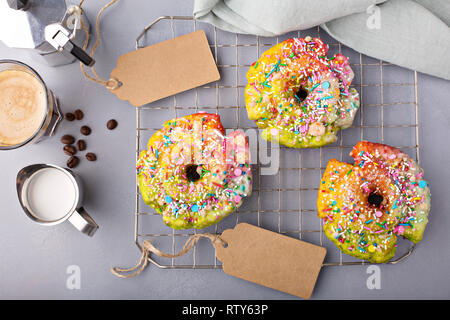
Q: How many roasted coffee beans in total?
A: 9